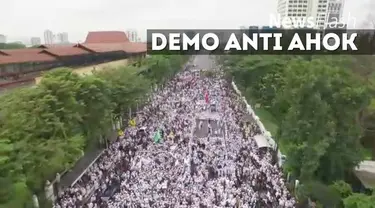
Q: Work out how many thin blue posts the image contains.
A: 0